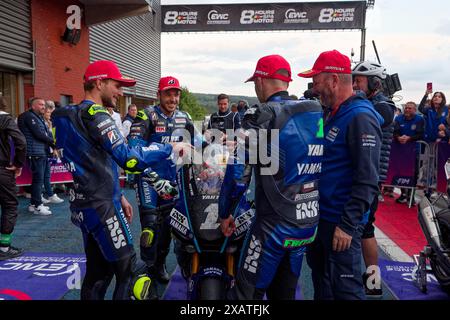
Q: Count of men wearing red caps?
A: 4